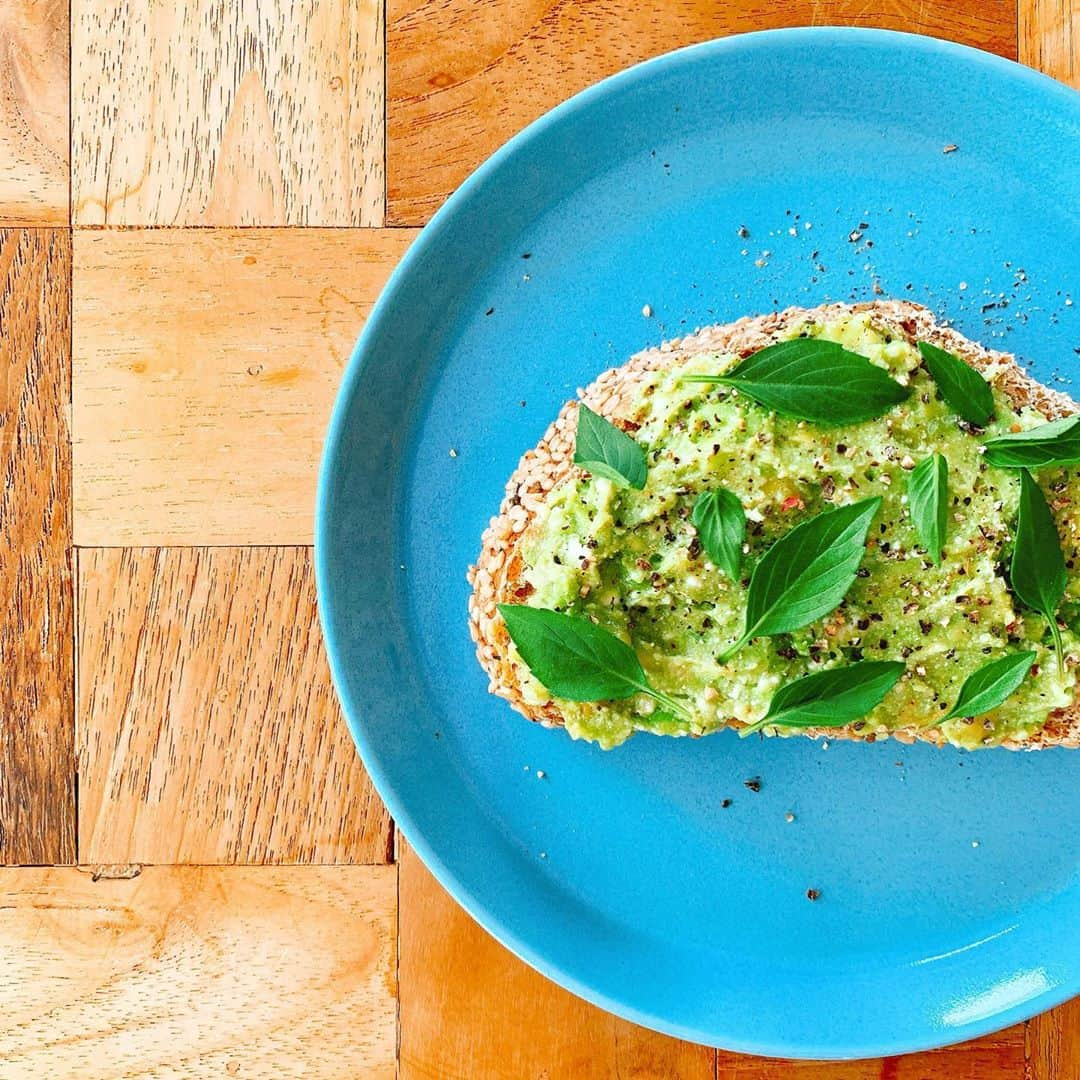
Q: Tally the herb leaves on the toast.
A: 11